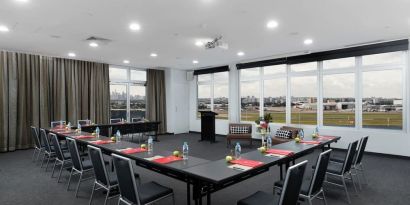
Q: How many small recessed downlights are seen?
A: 12